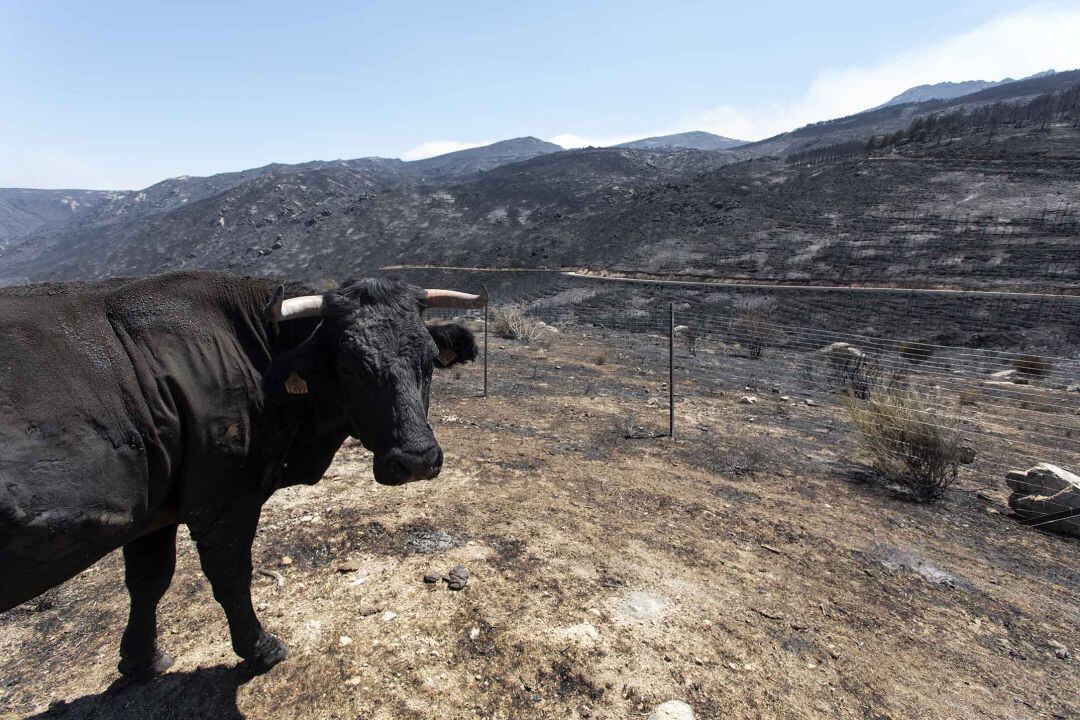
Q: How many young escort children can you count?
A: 0